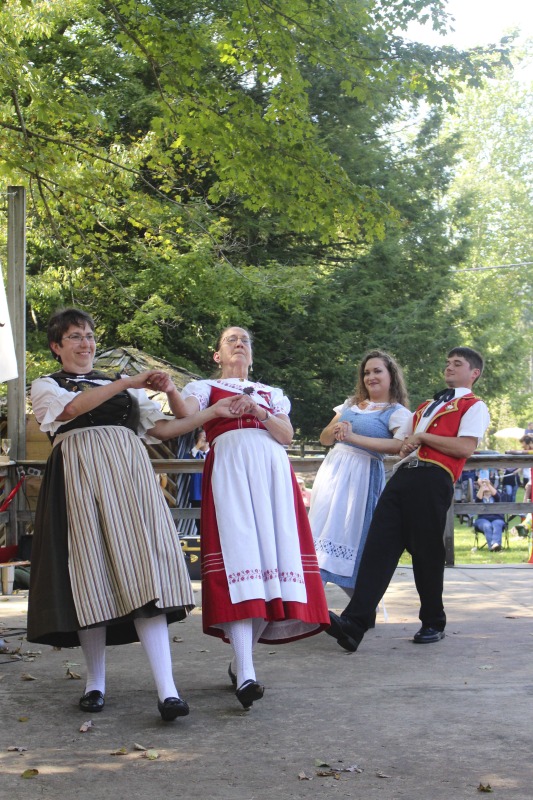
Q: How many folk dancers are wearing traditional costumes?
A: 4